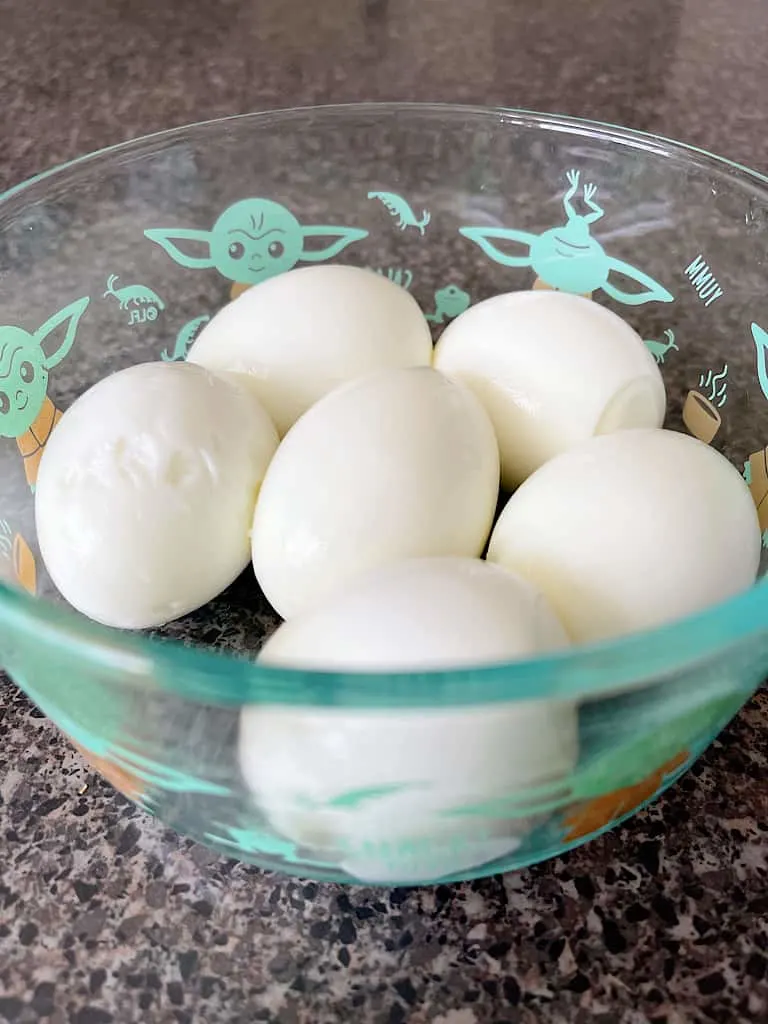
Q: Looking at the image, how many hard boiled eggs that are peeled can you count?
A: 6